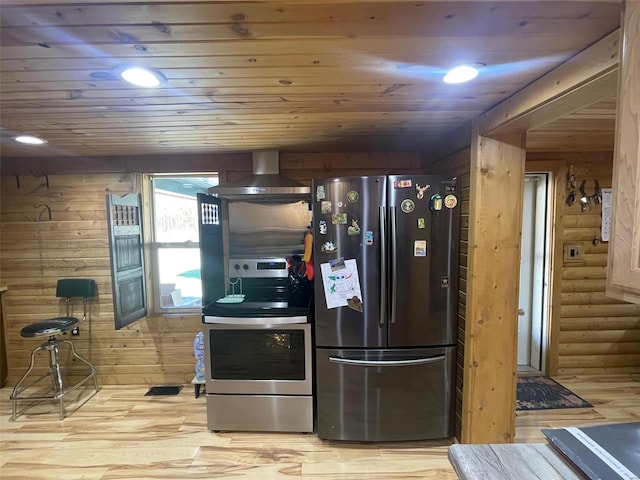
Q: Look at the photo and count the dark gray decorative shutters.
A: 2